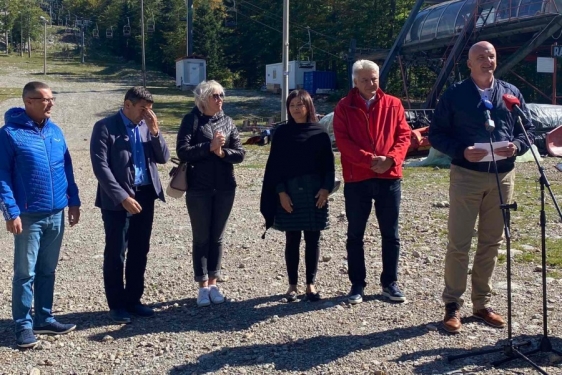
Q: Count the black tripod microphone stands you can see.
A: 2